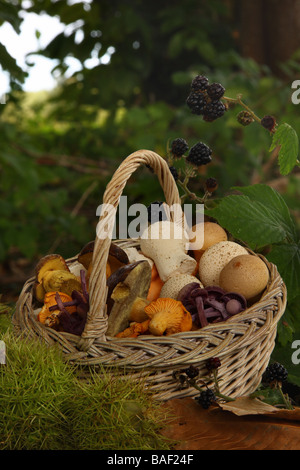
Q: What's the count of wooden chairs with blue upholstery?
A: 0